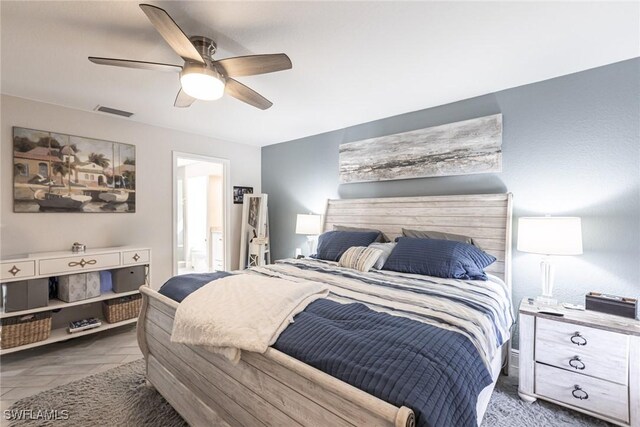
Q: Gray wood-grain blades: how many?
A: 5